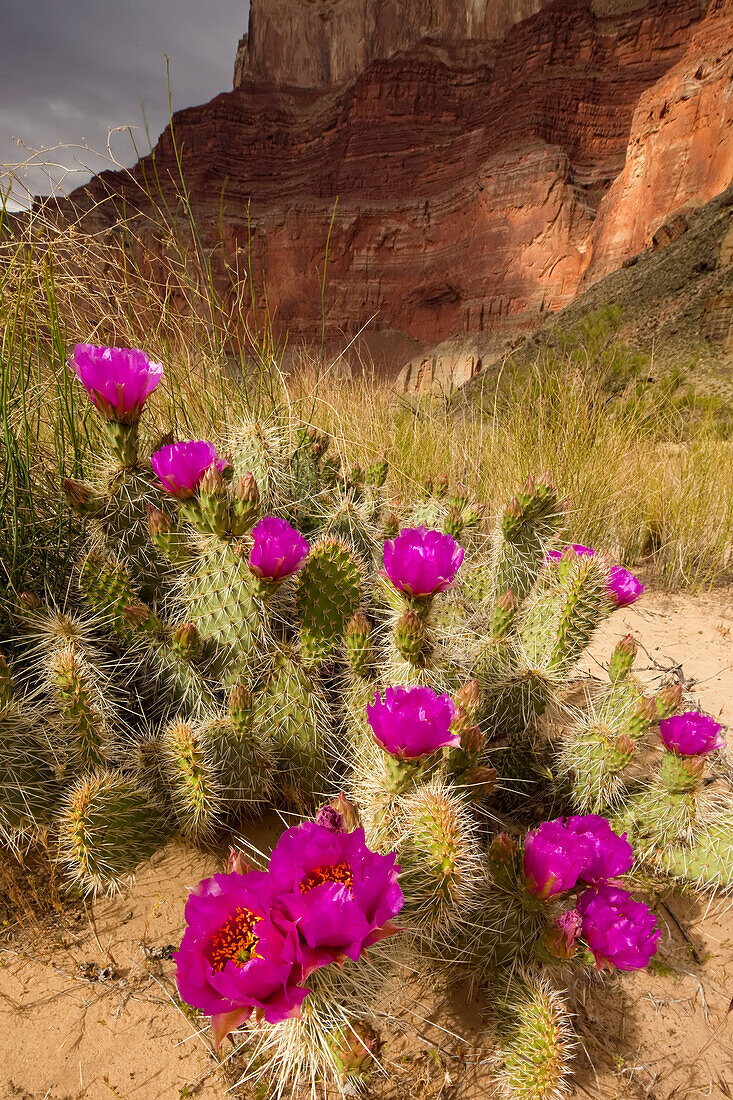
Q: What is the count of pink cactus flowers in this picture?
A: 13